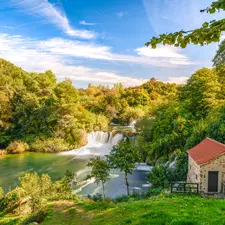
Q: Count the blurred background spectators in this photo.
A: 0